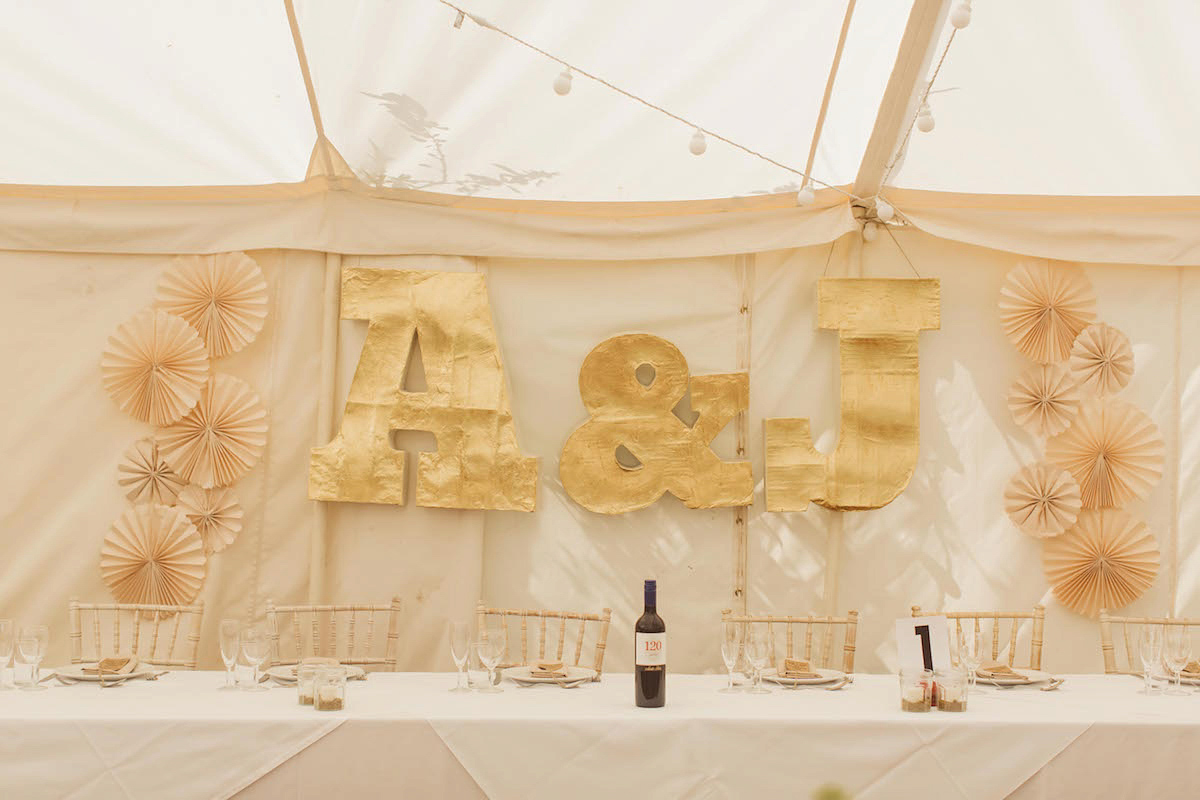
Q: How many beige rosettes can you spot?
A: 12